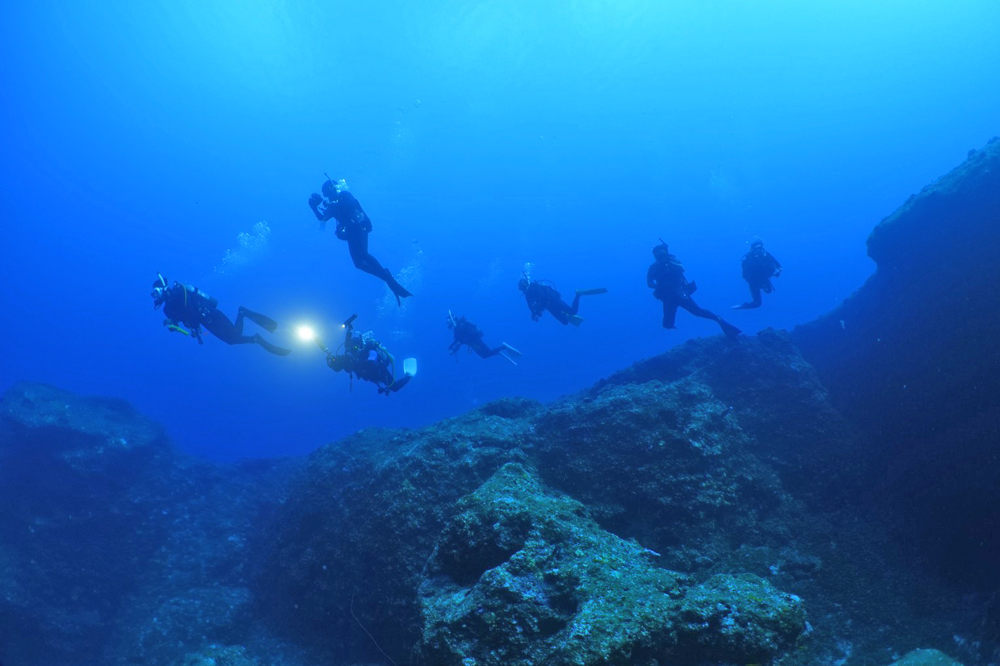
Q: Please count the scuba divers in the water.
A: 7